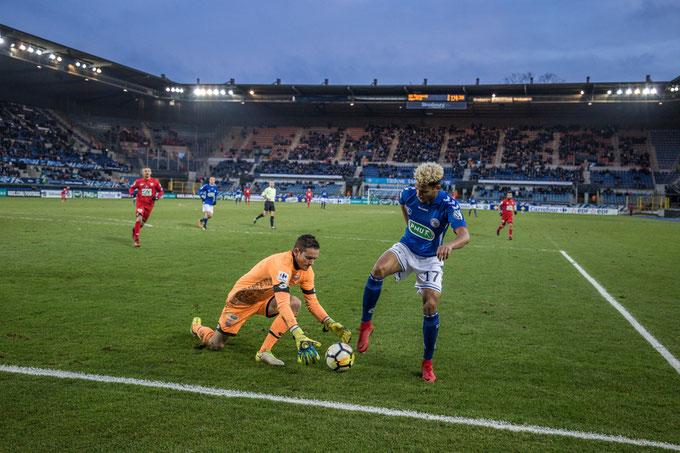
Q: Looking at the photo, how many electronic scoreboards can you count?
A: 1